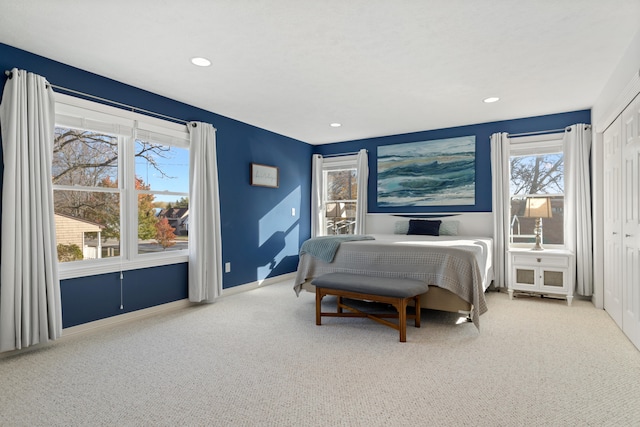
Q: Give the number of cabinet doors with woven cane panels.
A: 2